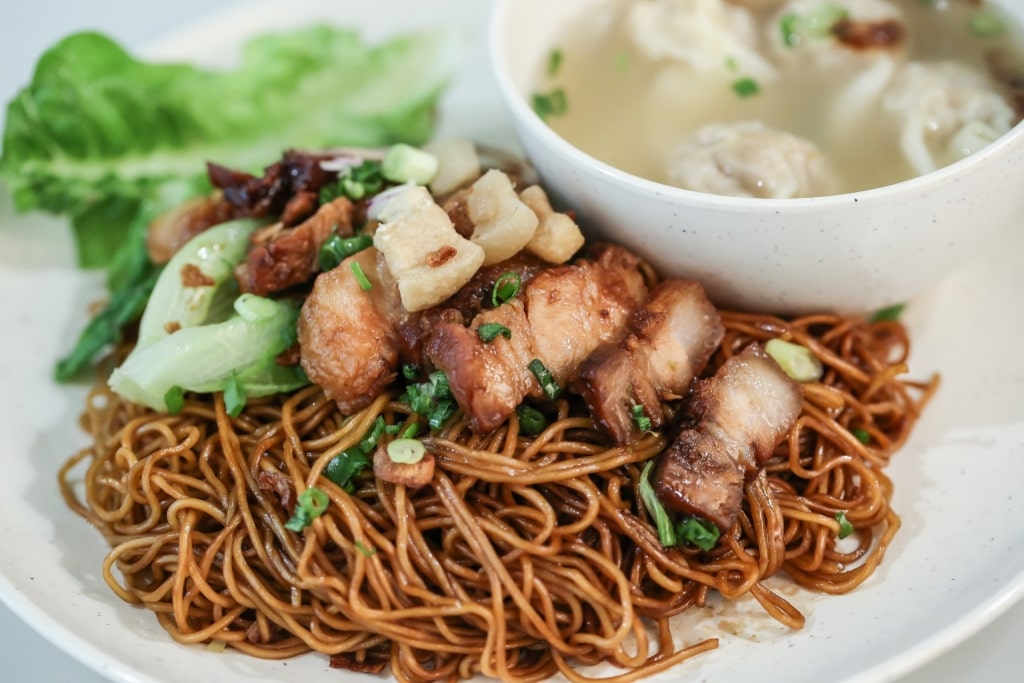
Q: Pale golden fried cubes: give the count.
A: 4